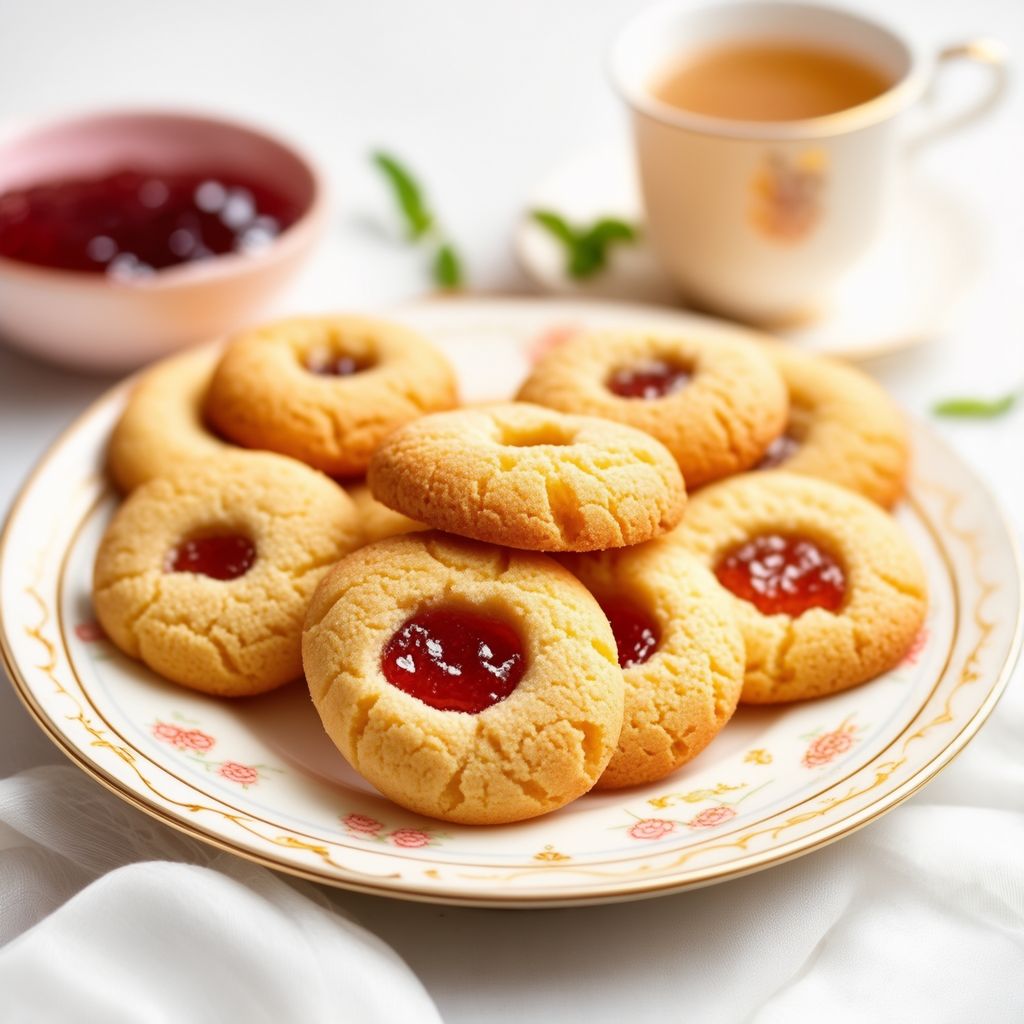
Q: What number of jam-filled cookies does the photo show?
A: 7